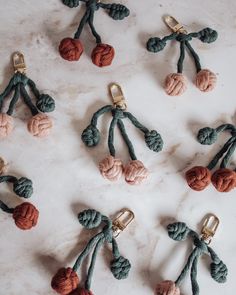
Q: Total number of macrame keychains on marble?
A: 8